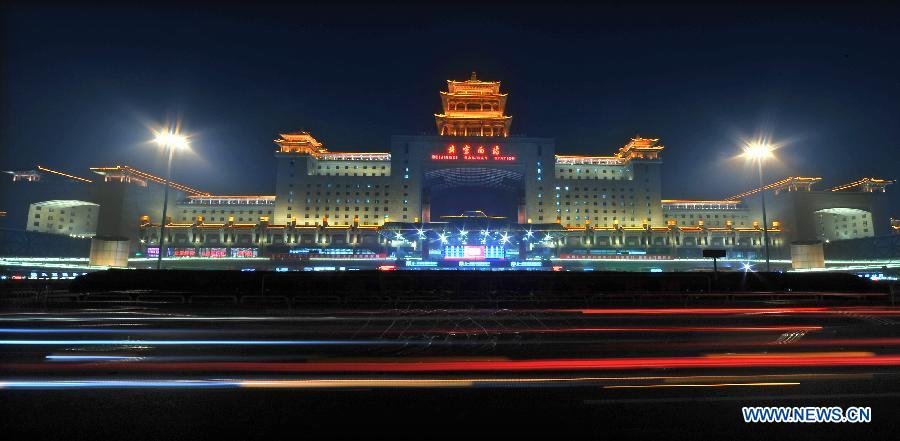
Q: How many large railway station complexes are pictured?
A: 1